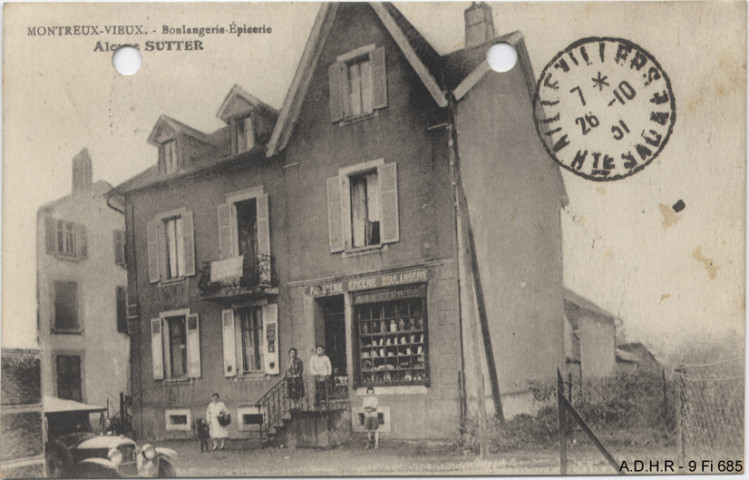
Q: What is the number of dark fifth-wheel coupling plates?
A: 0